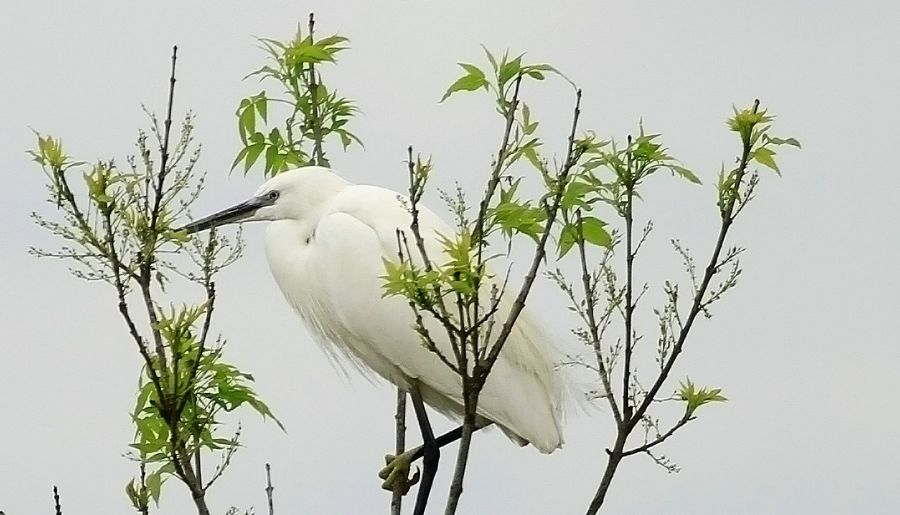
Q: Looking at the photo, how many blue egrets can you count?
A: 0